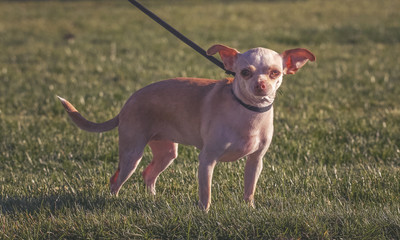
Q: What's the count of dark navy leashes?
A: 1